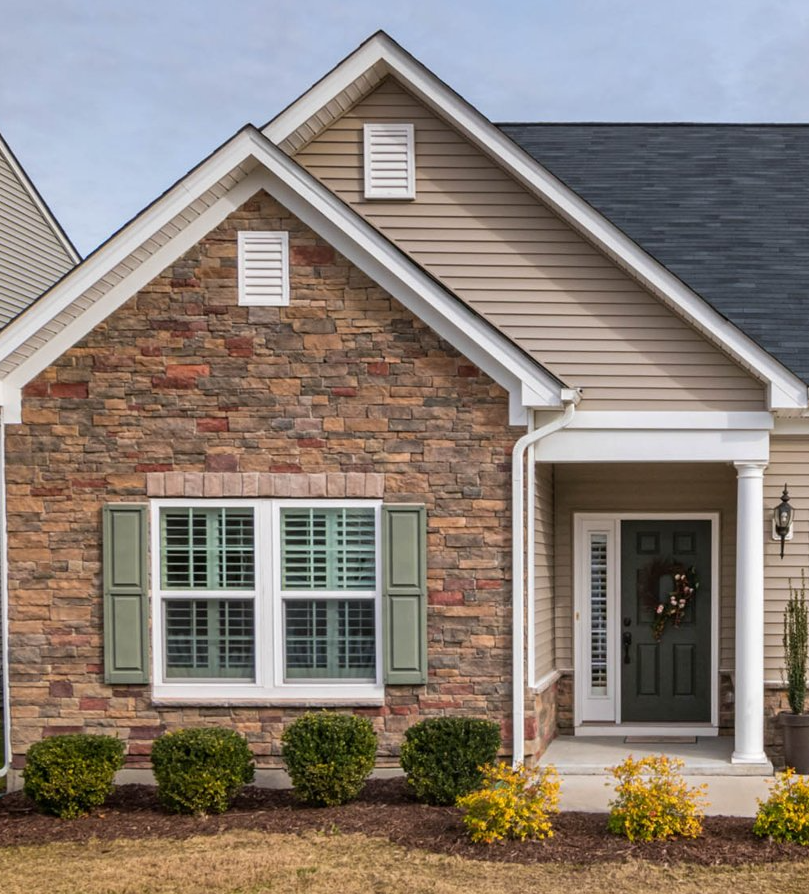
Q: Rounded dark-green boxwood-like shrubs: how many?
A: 4